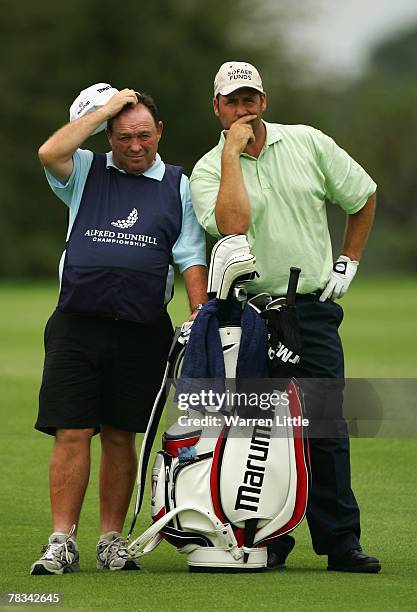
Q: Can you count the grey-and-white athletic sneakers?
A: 2